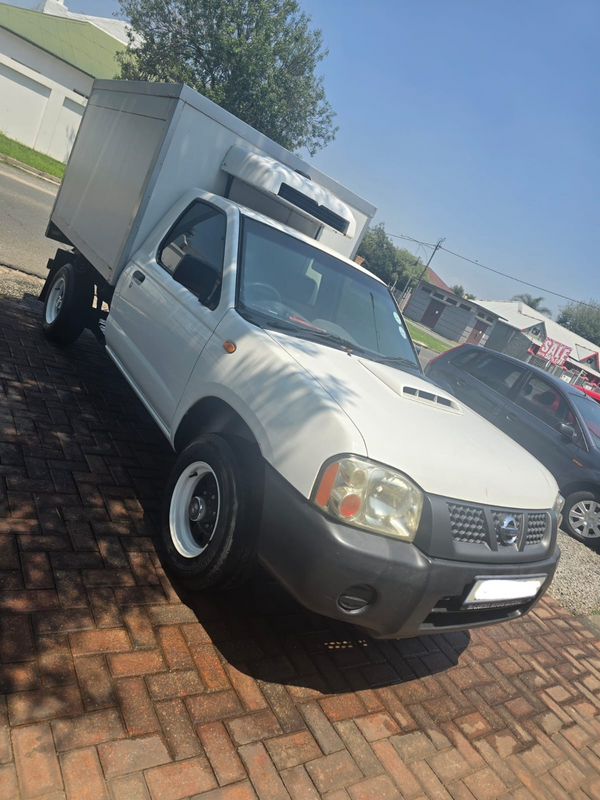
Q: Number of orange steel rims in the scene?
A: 0